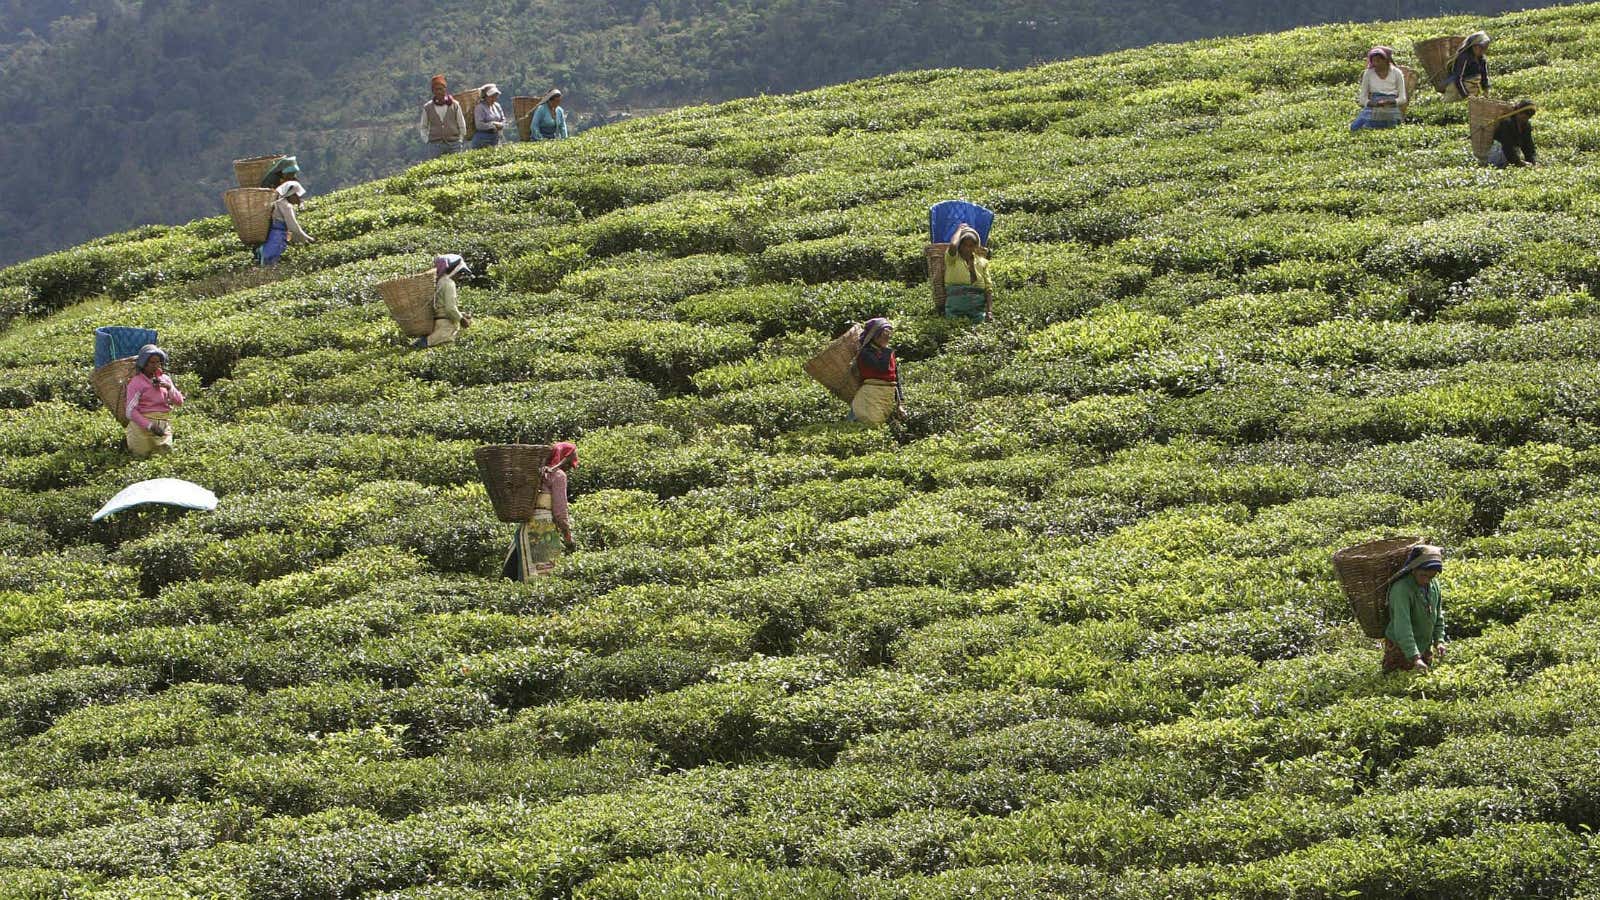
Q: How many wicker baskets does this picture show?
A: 13